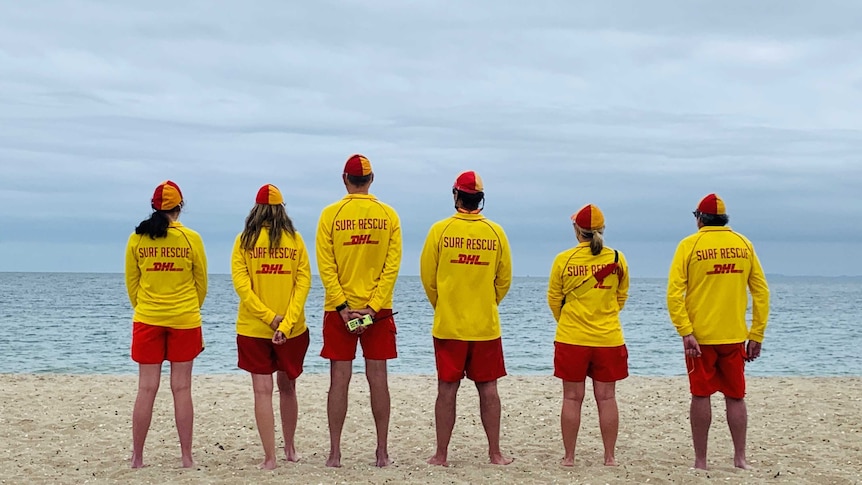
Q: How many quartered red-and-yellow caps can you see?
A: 6